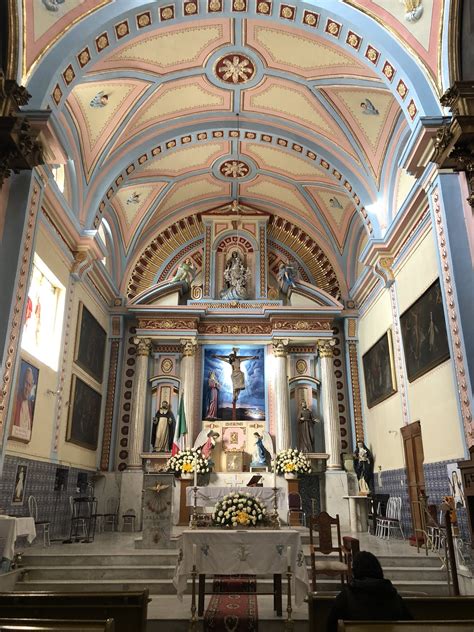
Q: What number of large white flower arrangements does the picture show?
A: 3